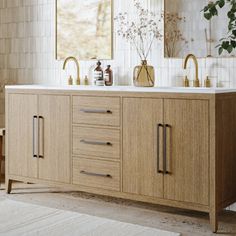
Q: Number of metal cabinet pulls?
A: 7